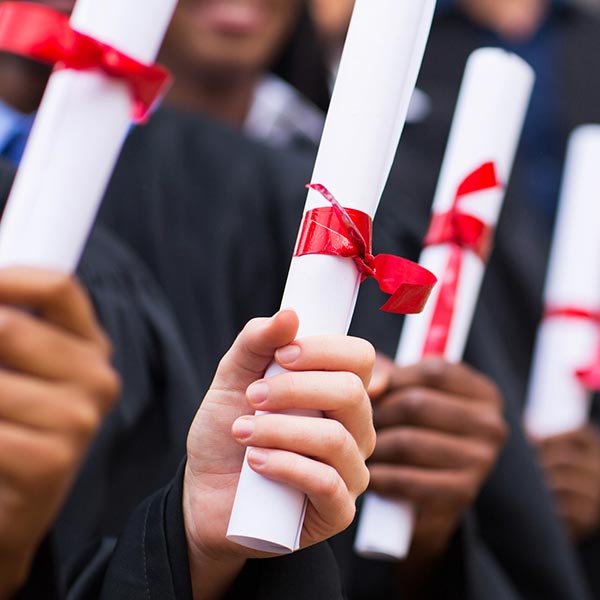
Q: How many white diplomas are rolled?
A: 4